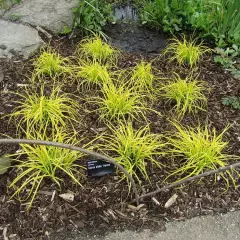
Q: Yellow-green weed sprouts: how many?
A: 11